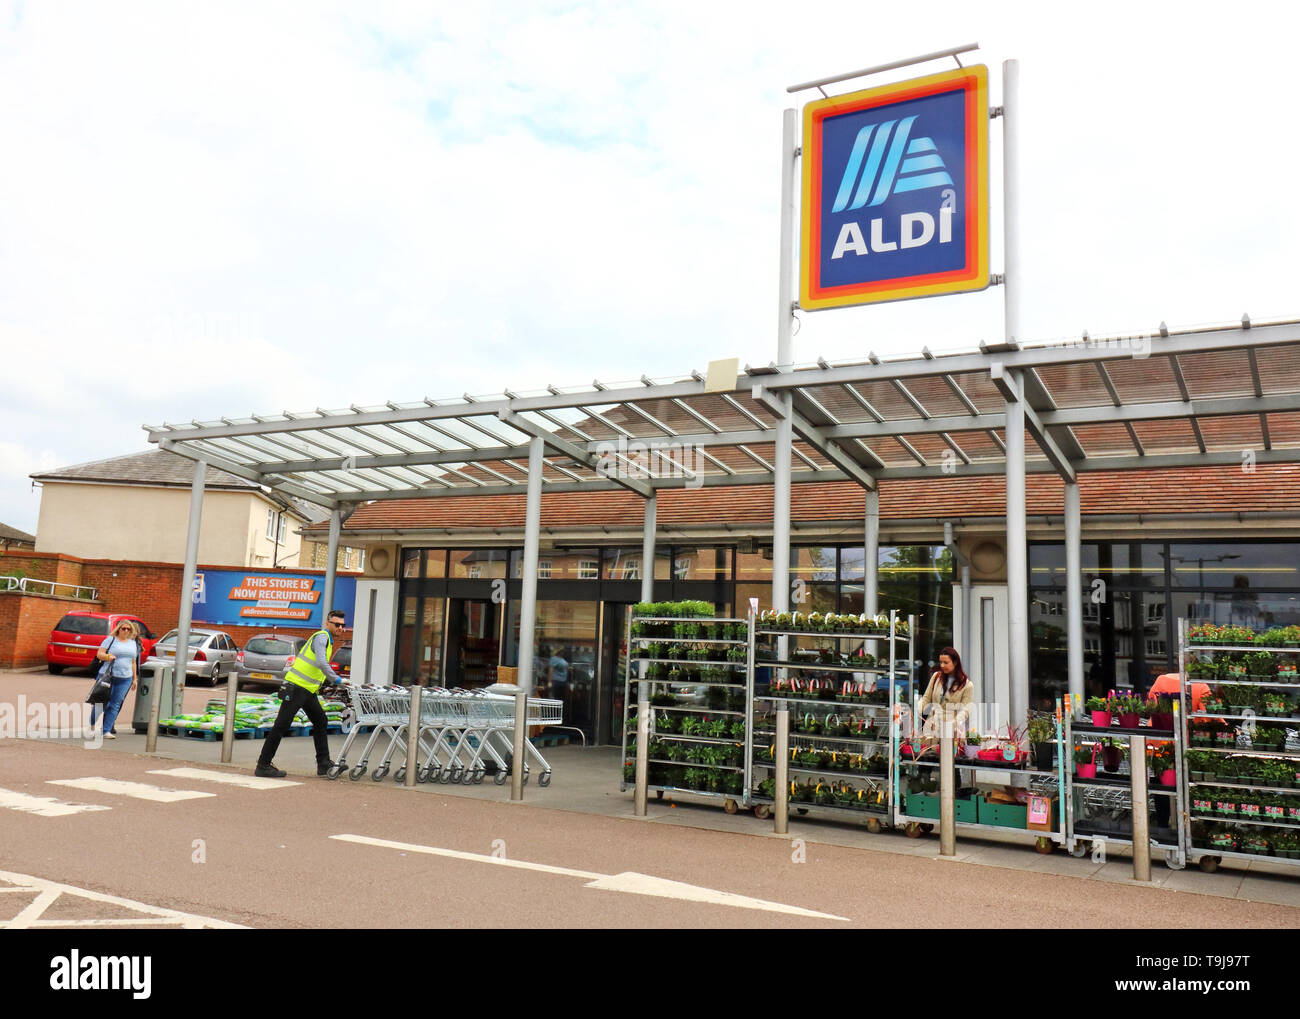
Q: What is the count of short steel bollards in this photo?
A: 8